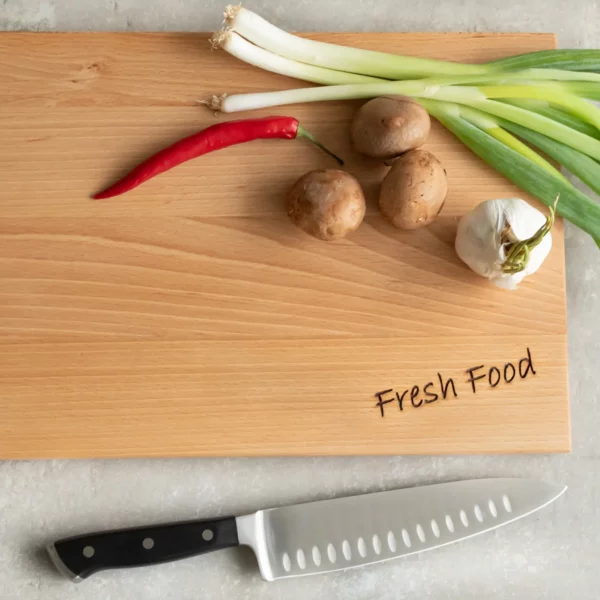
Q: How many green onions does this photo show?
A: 3